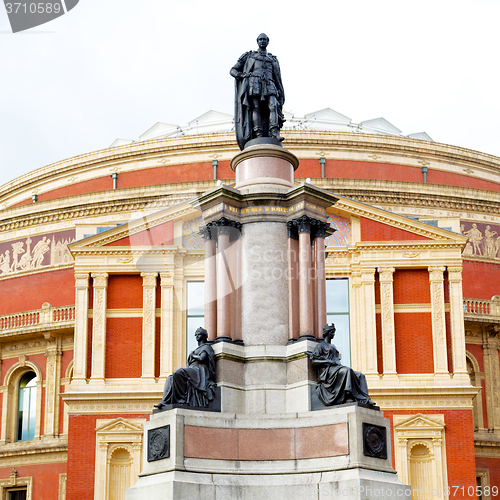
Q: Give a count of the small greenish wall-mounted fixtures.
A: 5